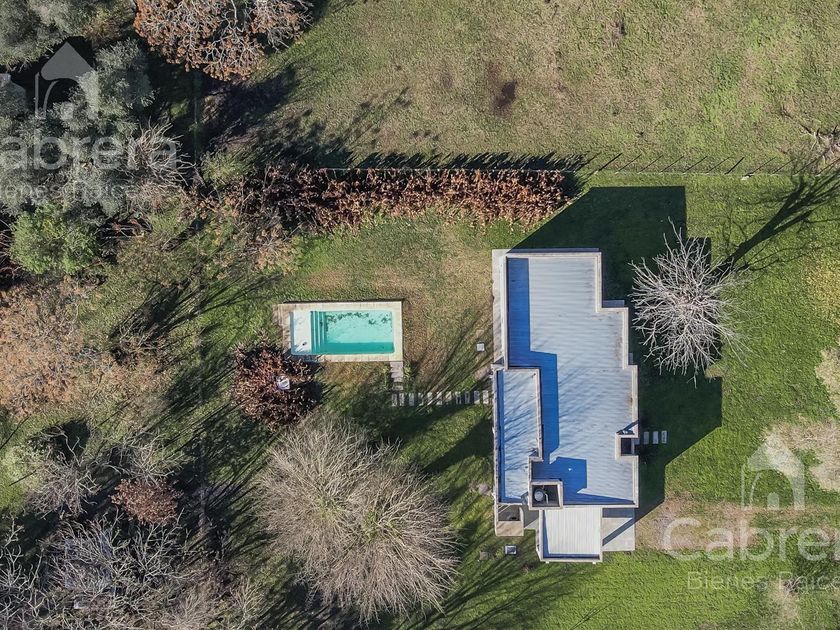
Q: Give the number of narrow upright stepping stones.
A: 14